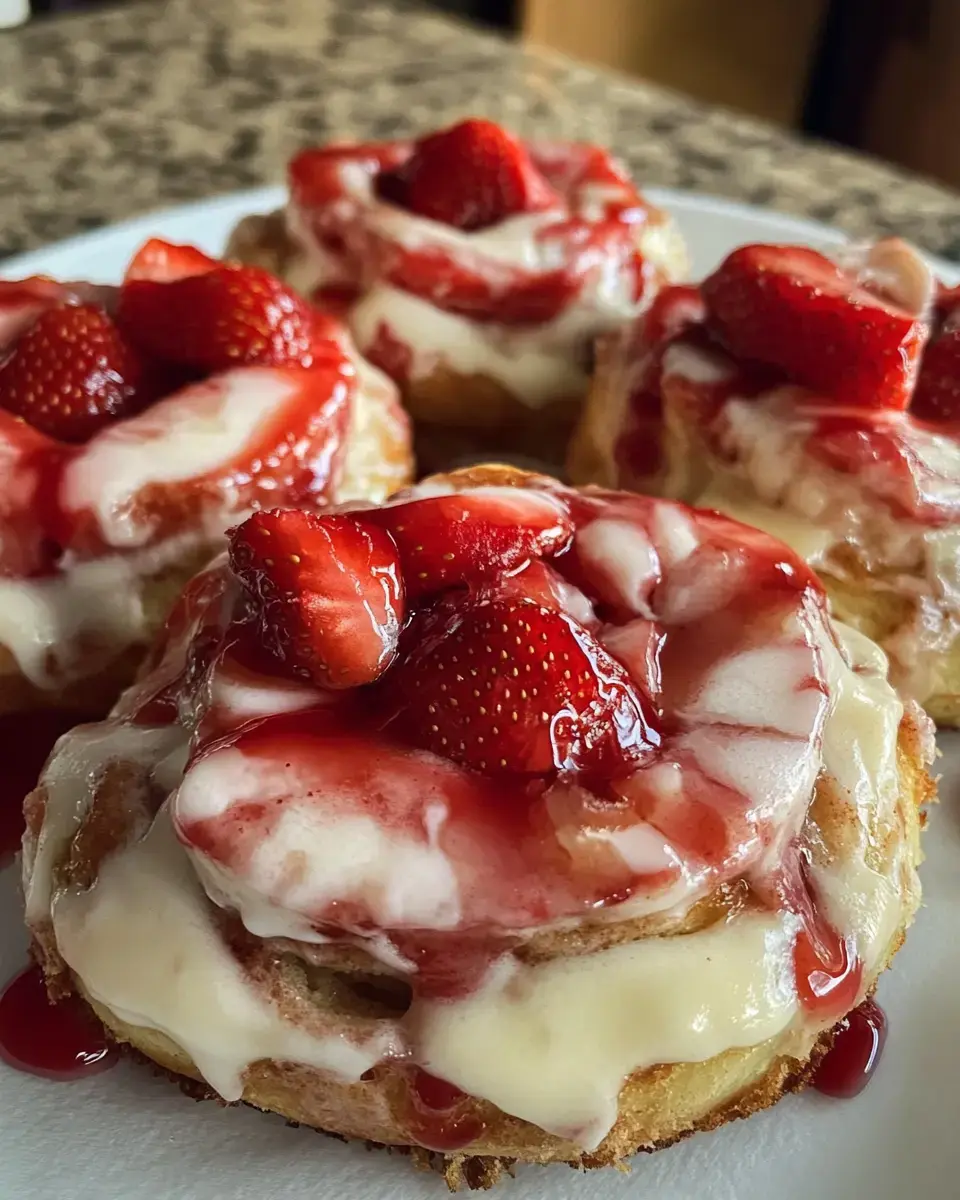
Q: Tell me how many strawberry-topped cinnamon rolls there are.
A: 4